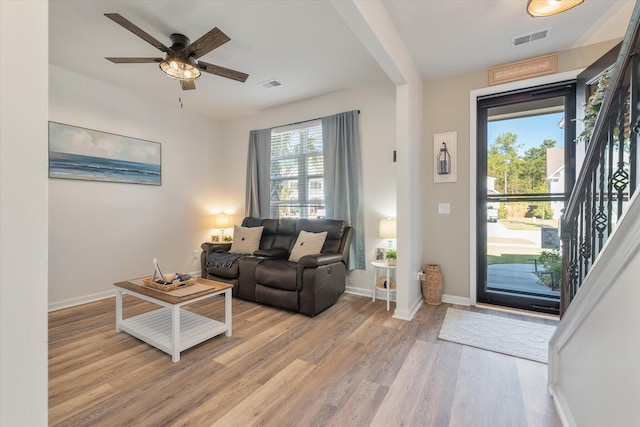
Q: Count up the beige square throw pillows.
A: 2